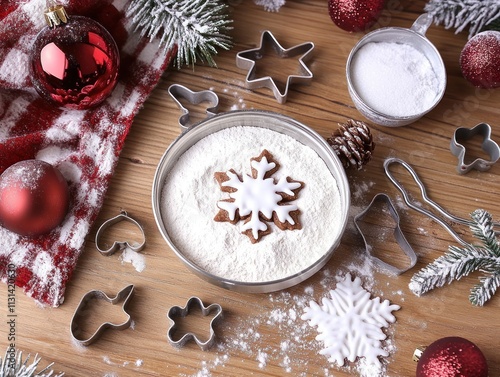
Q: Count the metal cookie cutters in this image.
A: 7